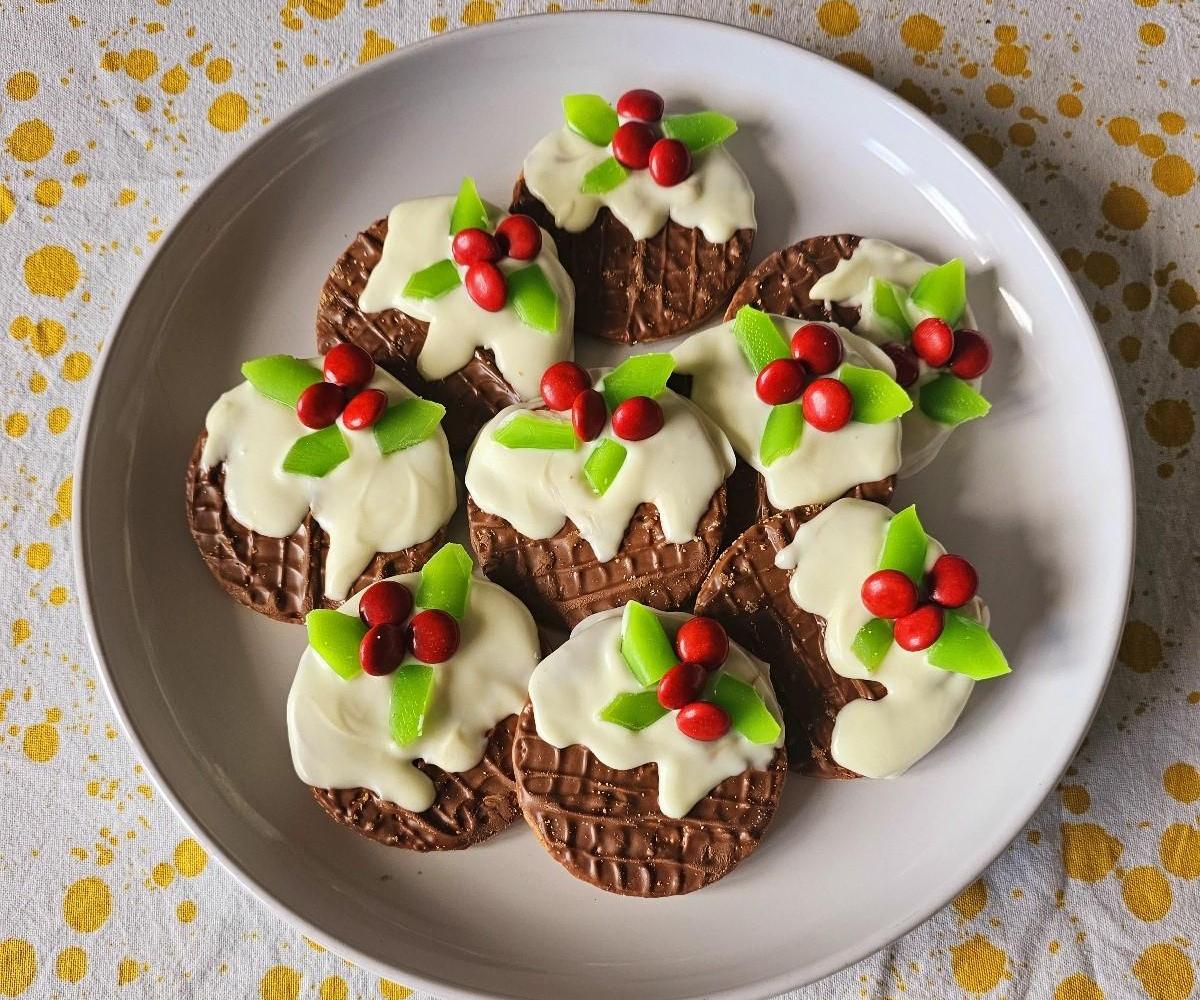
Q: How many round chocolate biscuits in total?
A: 9